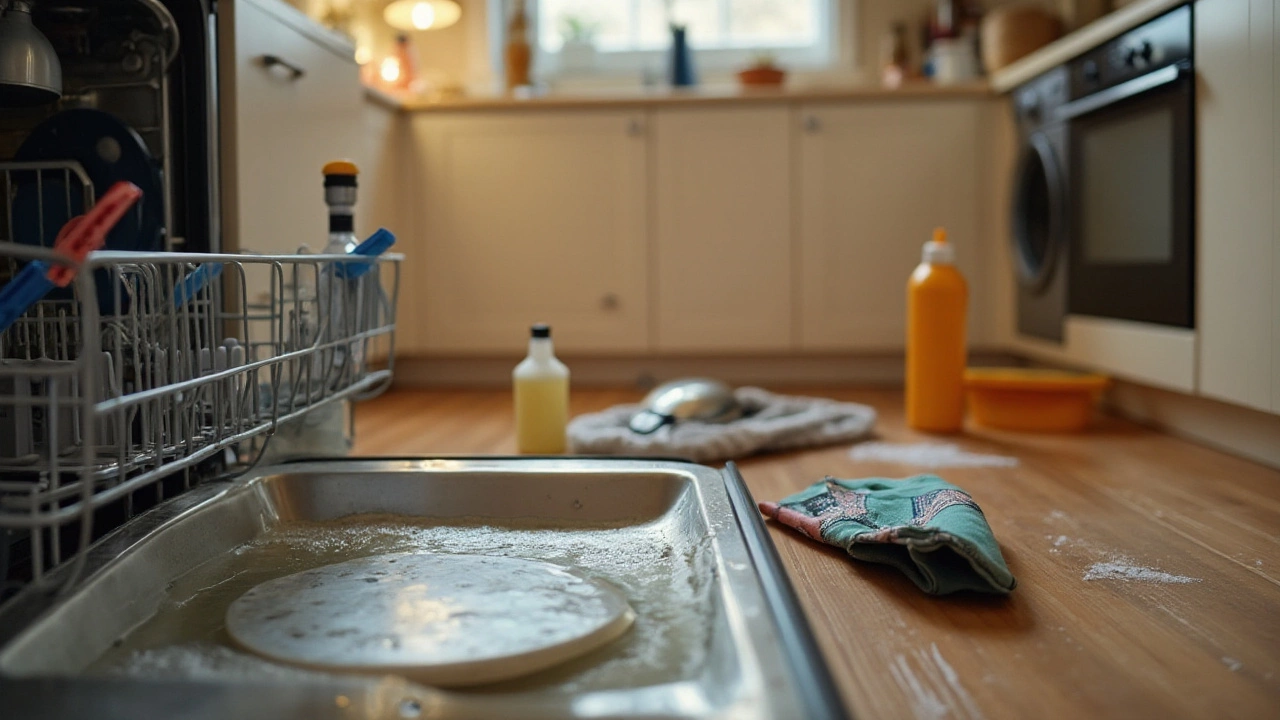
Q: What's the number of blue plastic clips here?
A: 3